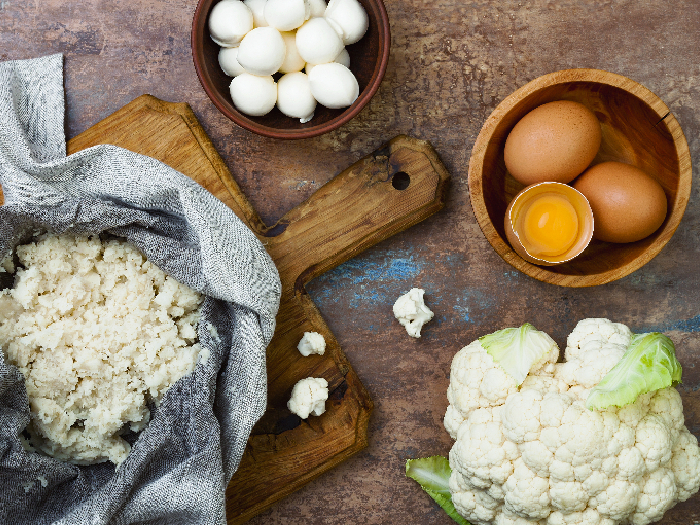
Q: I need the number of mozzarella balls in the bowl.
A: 13